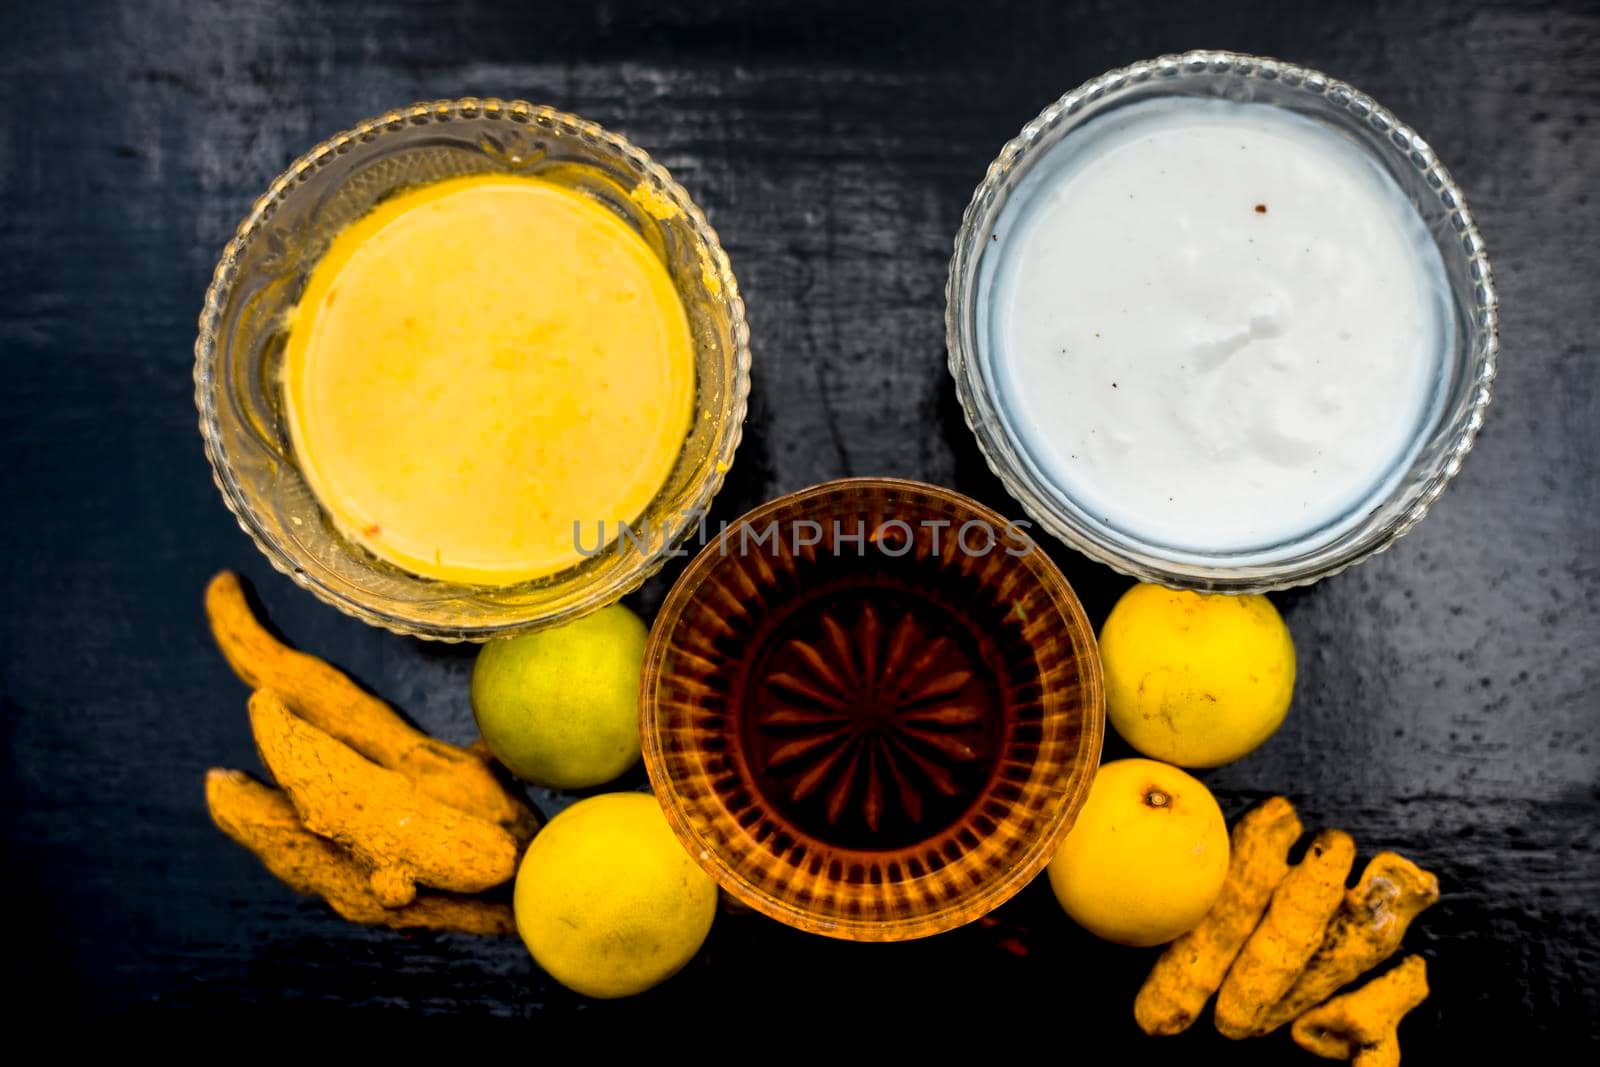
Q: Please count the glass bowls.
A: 3